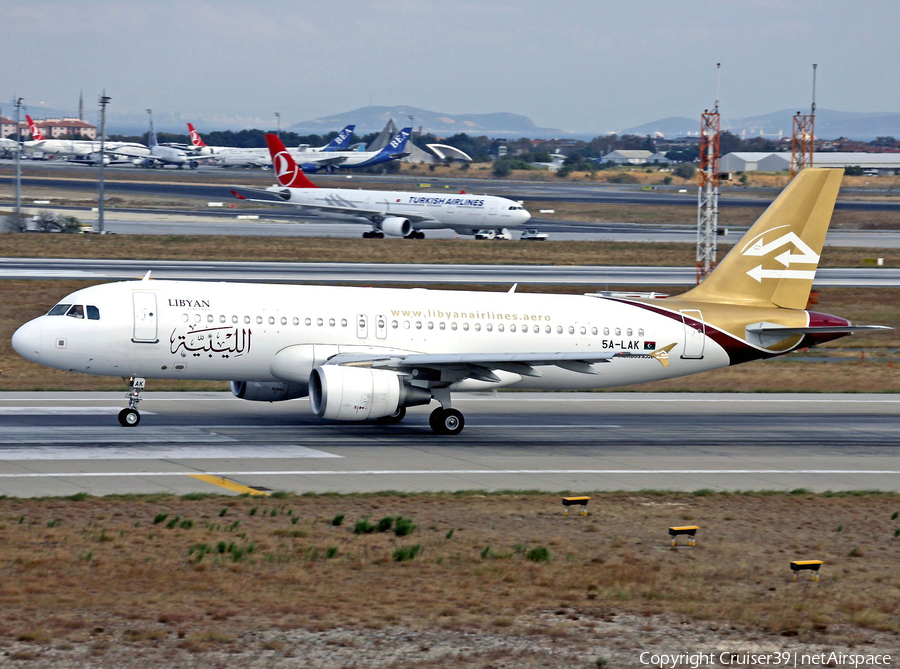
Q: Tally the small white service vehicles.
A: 2